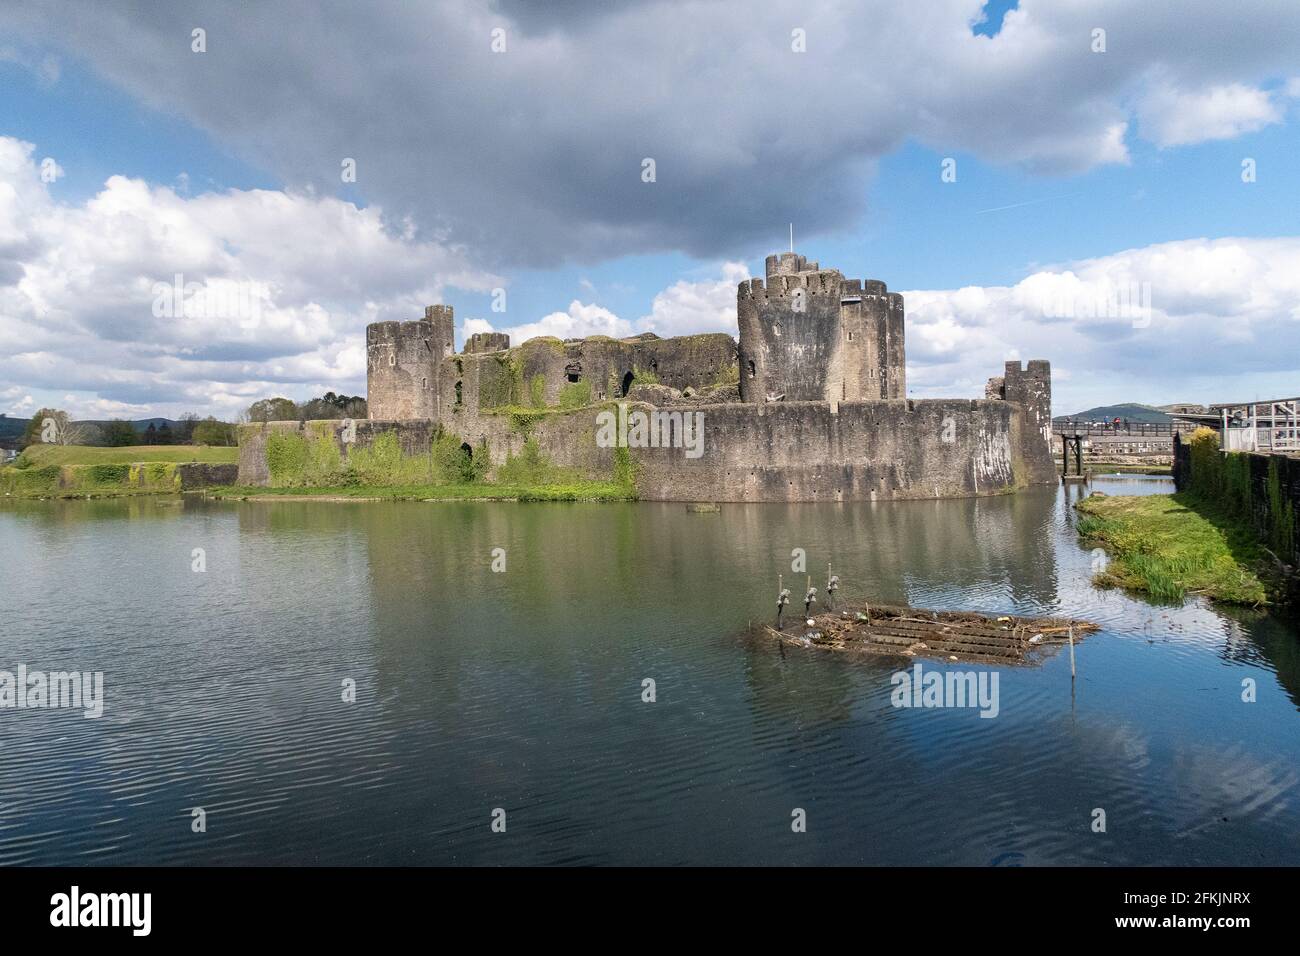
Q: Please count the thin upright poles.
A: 5